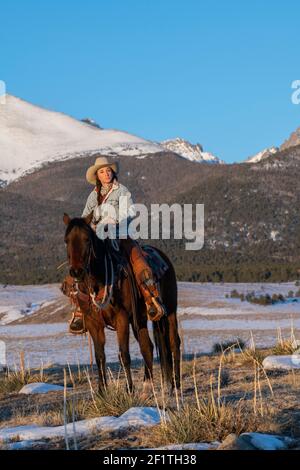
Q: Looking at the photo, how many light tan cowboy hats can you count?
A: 1